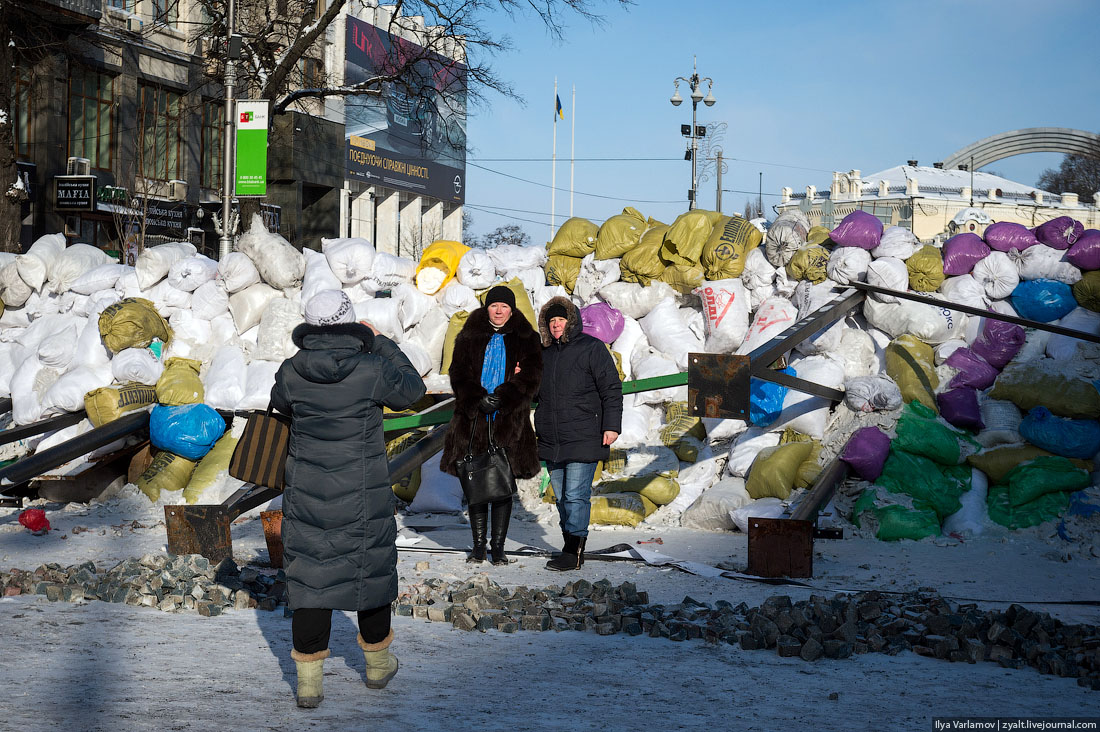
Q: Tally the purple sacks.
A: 10